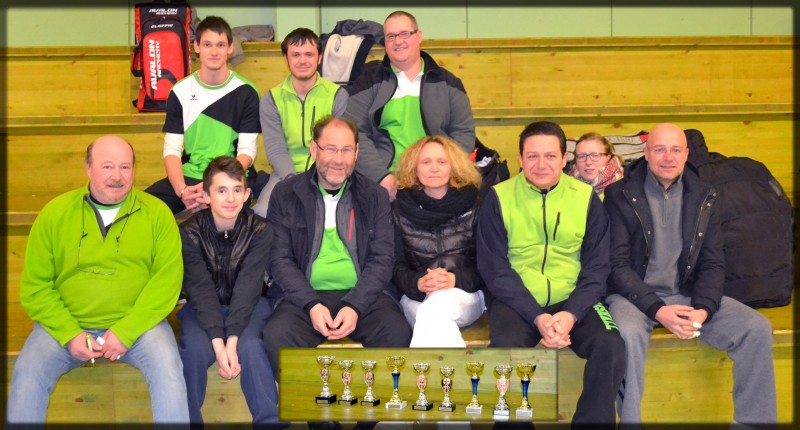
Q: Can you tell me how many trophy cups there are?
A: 9